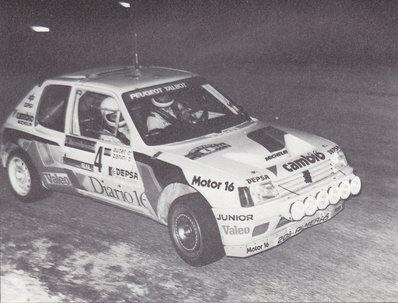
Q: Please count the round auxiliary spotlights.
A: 6